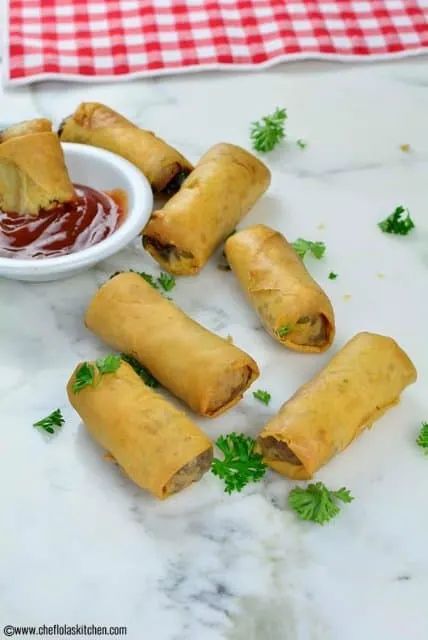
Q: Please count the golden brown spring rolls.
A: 7